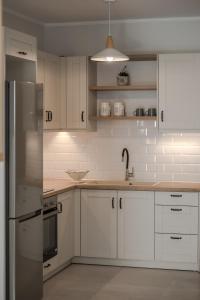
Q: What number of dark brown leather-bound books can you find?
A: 0